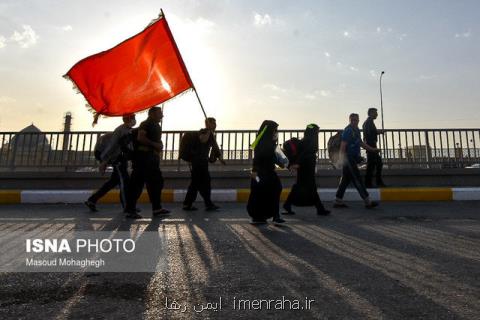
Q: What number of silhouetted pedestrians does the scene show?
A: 7